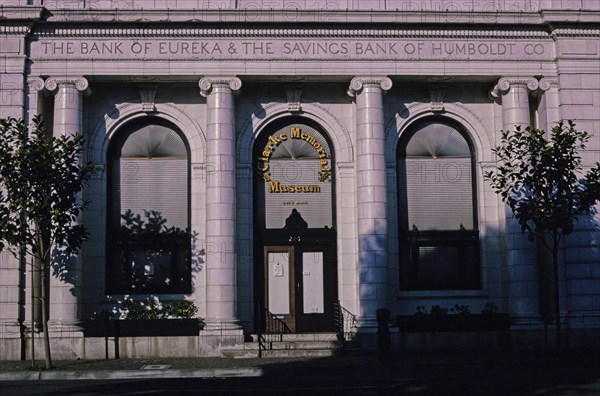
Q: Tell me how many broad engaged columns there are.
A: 4